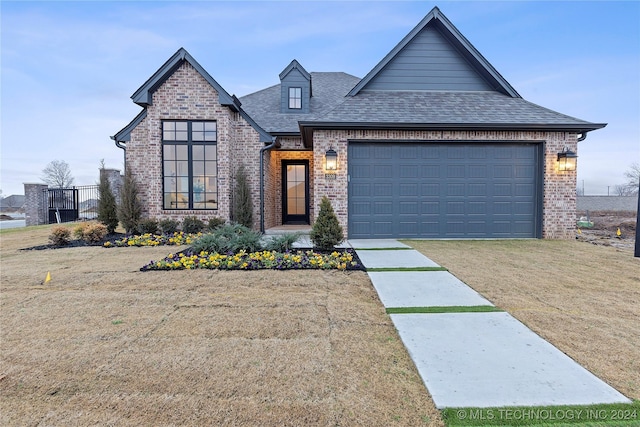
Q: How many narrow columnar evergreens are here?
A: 3